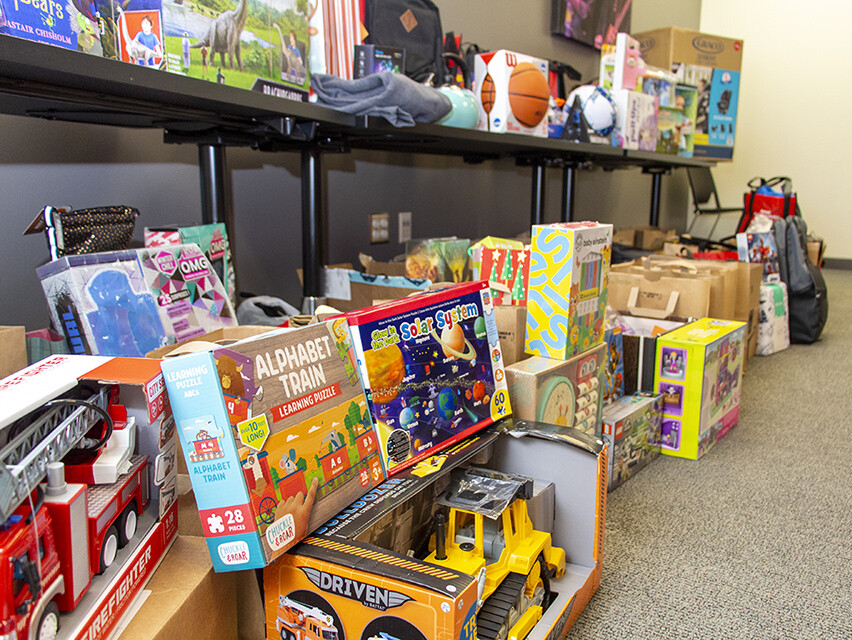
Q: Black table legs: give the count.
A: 5